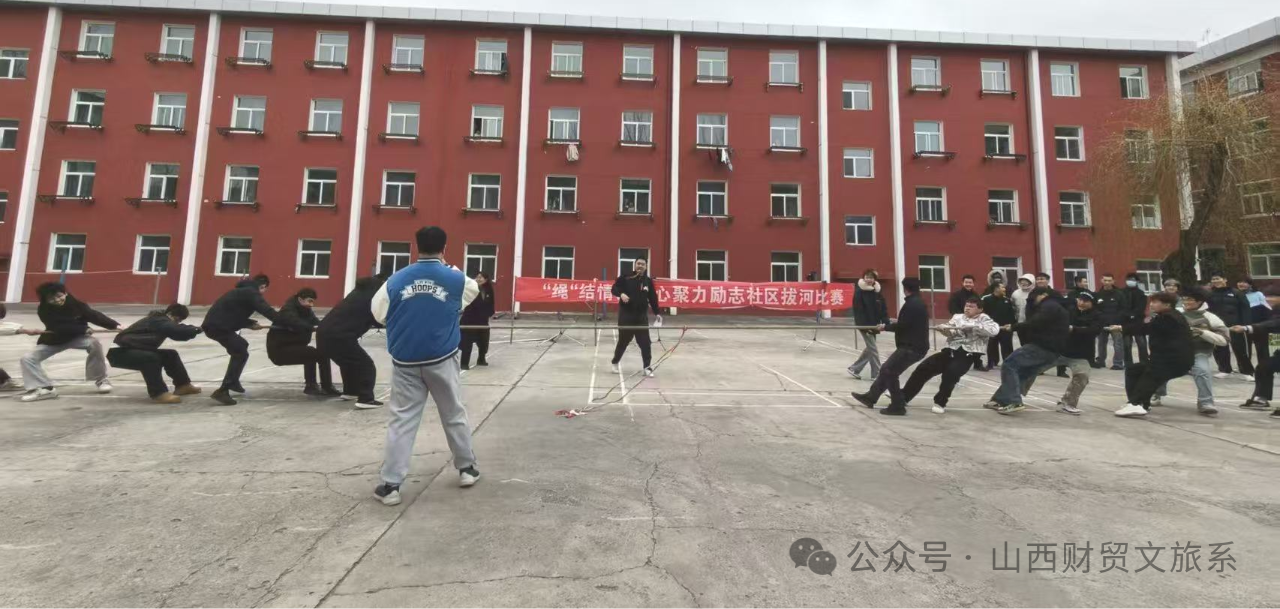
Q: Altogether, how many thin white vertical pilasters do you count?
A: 9